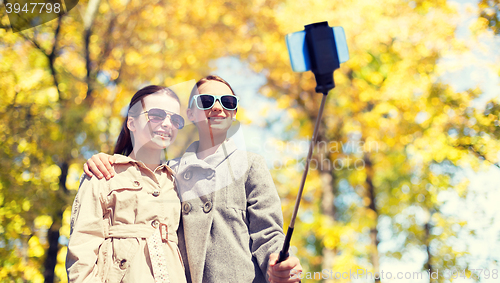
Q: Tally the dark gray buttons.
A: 4